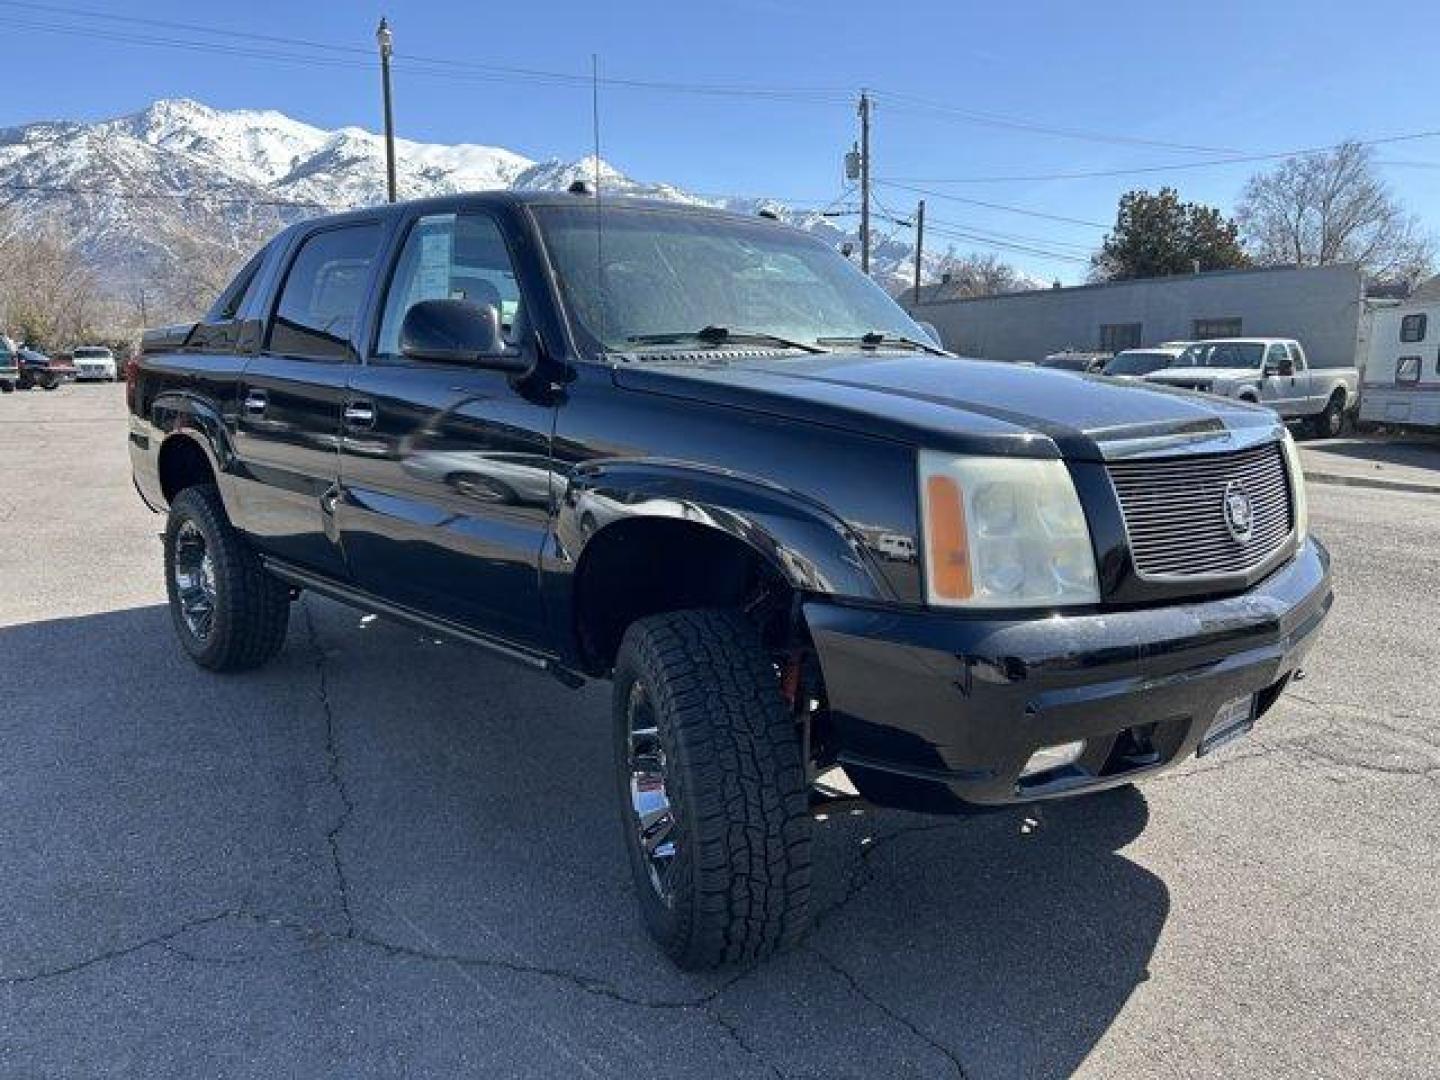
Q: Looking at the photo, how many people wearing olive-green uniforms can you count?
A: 0